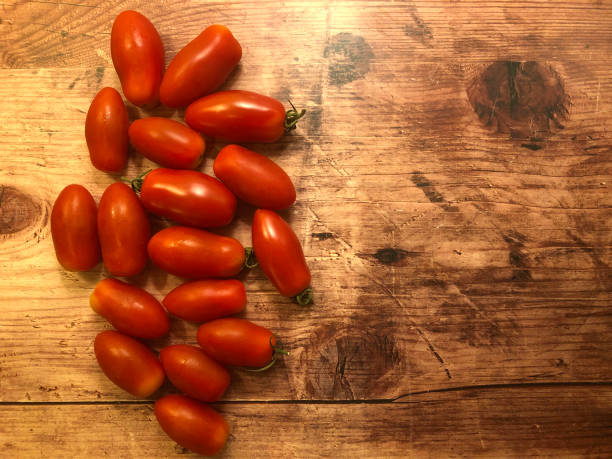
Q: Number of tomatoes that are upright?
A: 5